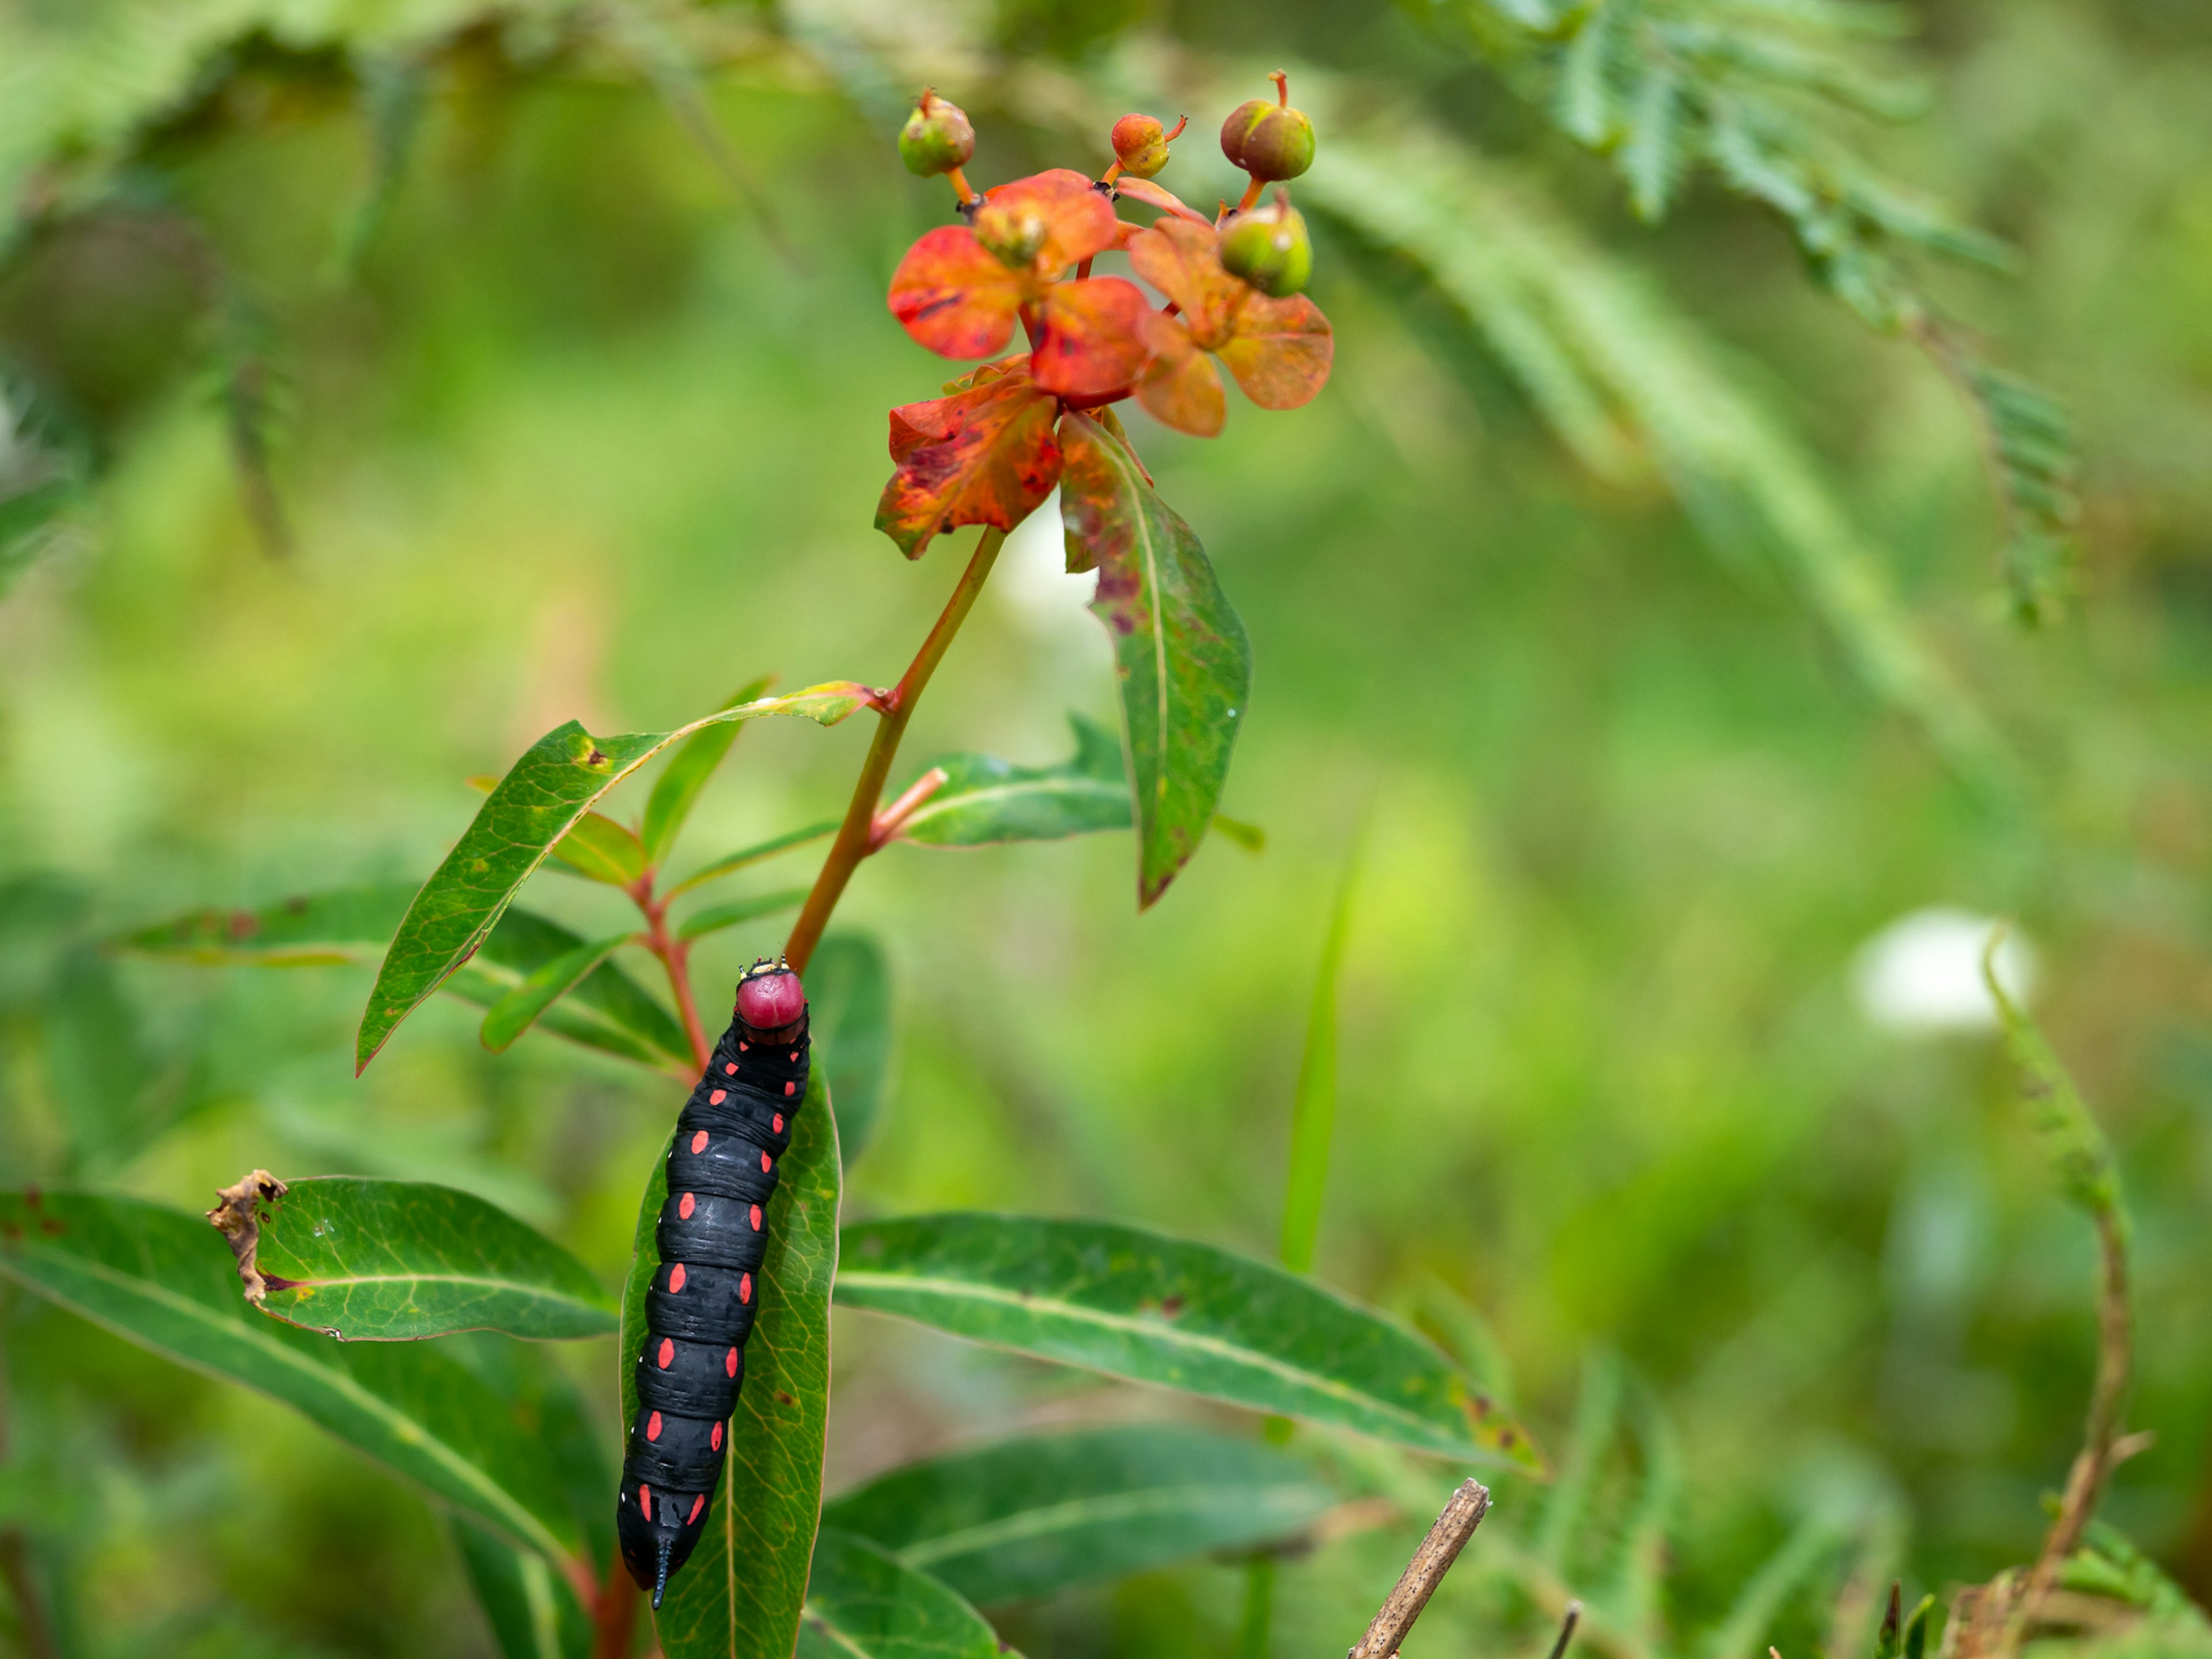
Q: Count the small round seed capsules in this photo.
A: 4